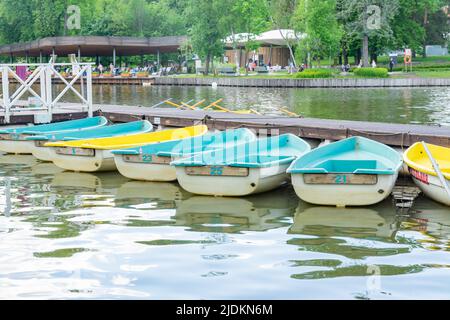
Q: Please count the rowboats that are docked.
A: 7